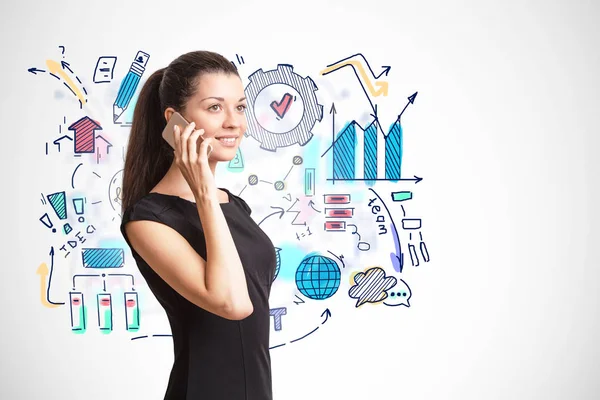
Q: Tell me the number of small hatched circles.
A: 3